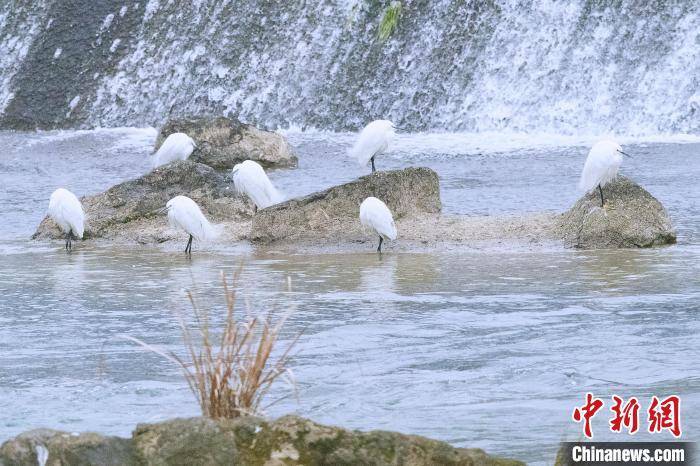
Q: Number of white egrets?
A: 7